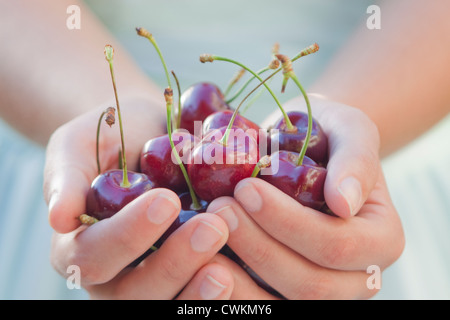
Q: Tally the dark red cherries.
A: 8